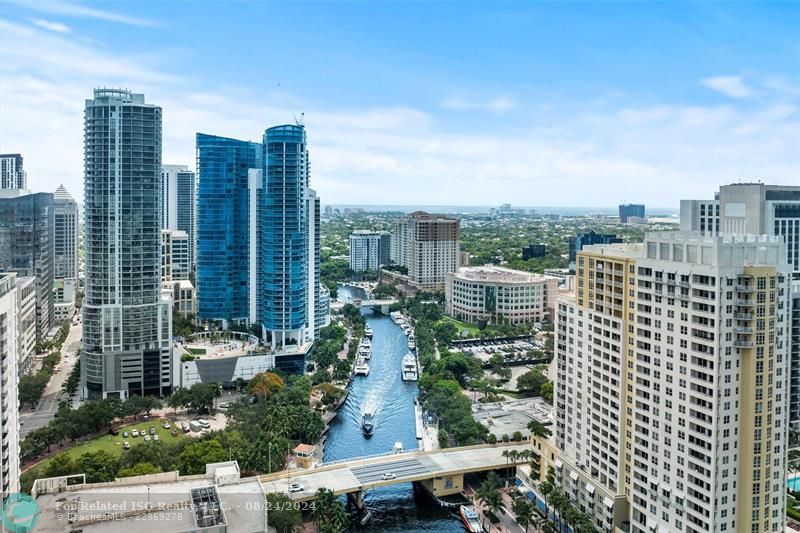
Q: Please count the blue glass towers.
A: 2